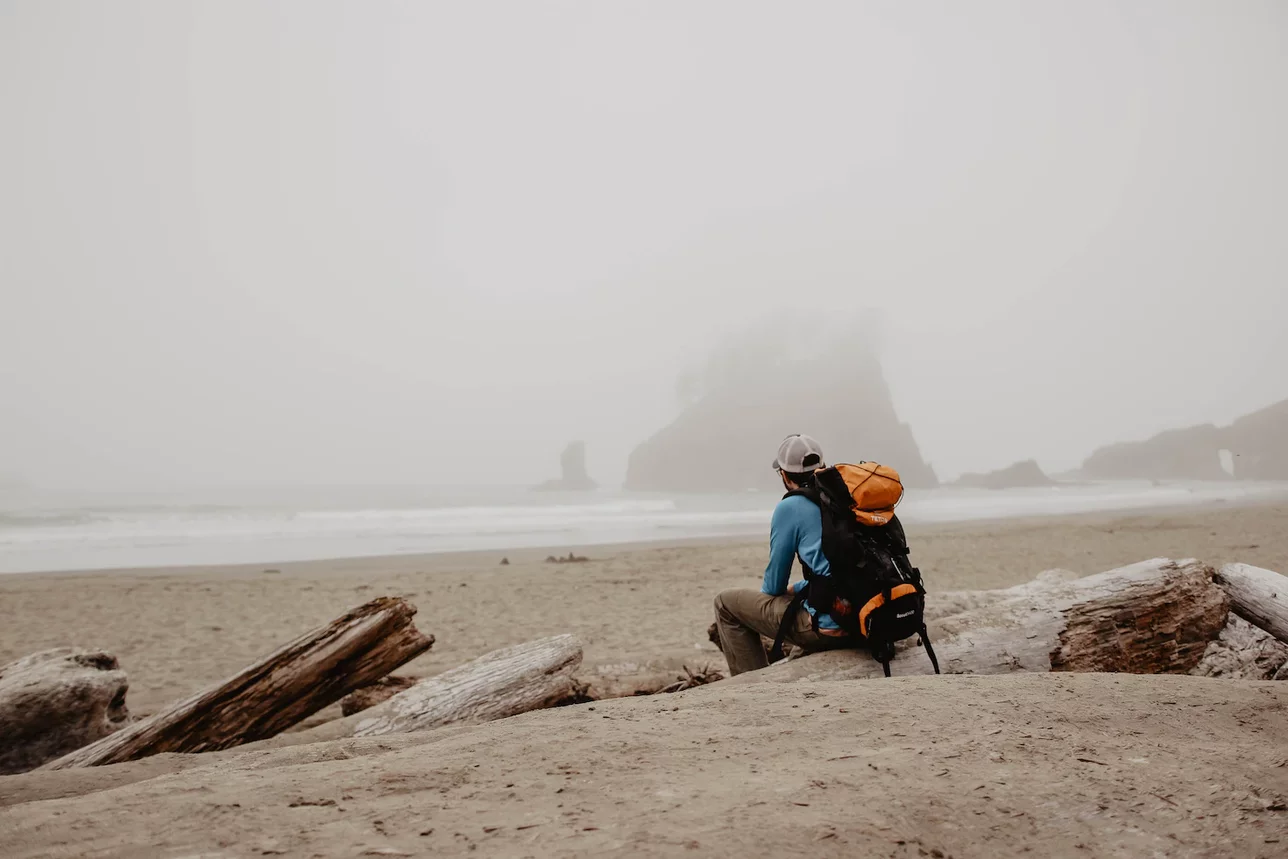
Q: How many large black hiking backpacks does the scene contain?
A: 1